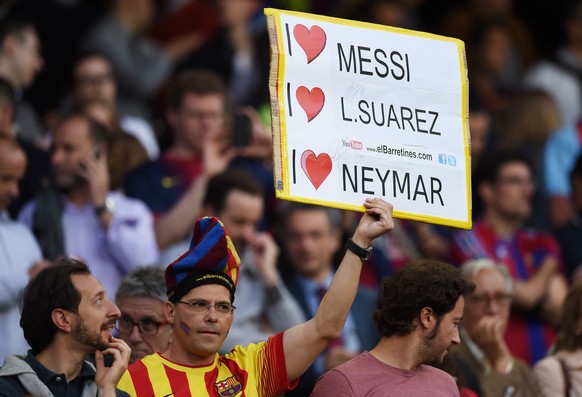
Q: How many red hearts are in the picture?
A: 3